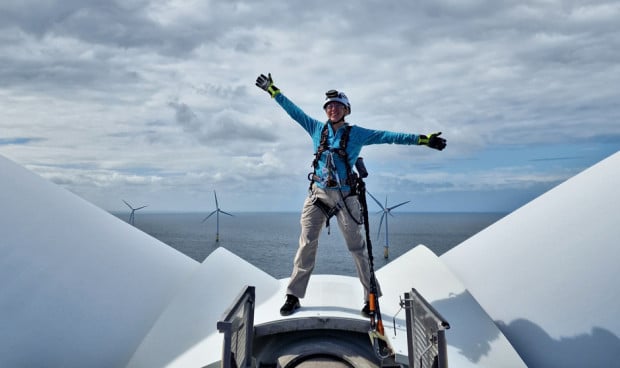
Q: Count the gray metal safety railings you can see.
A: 2